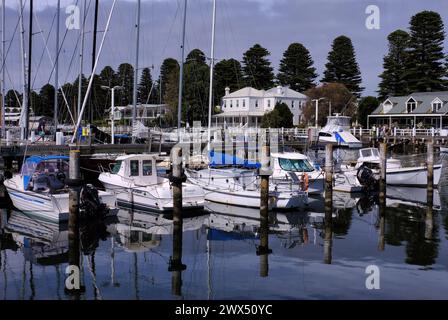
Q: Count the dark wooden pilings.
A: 6